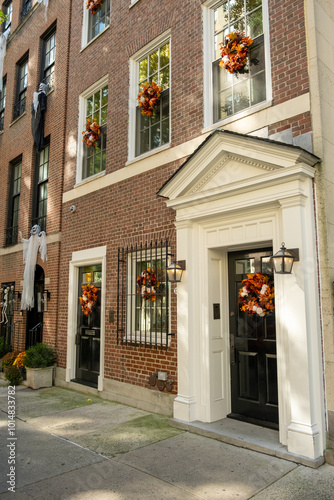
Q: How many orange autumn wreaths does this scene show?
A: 7